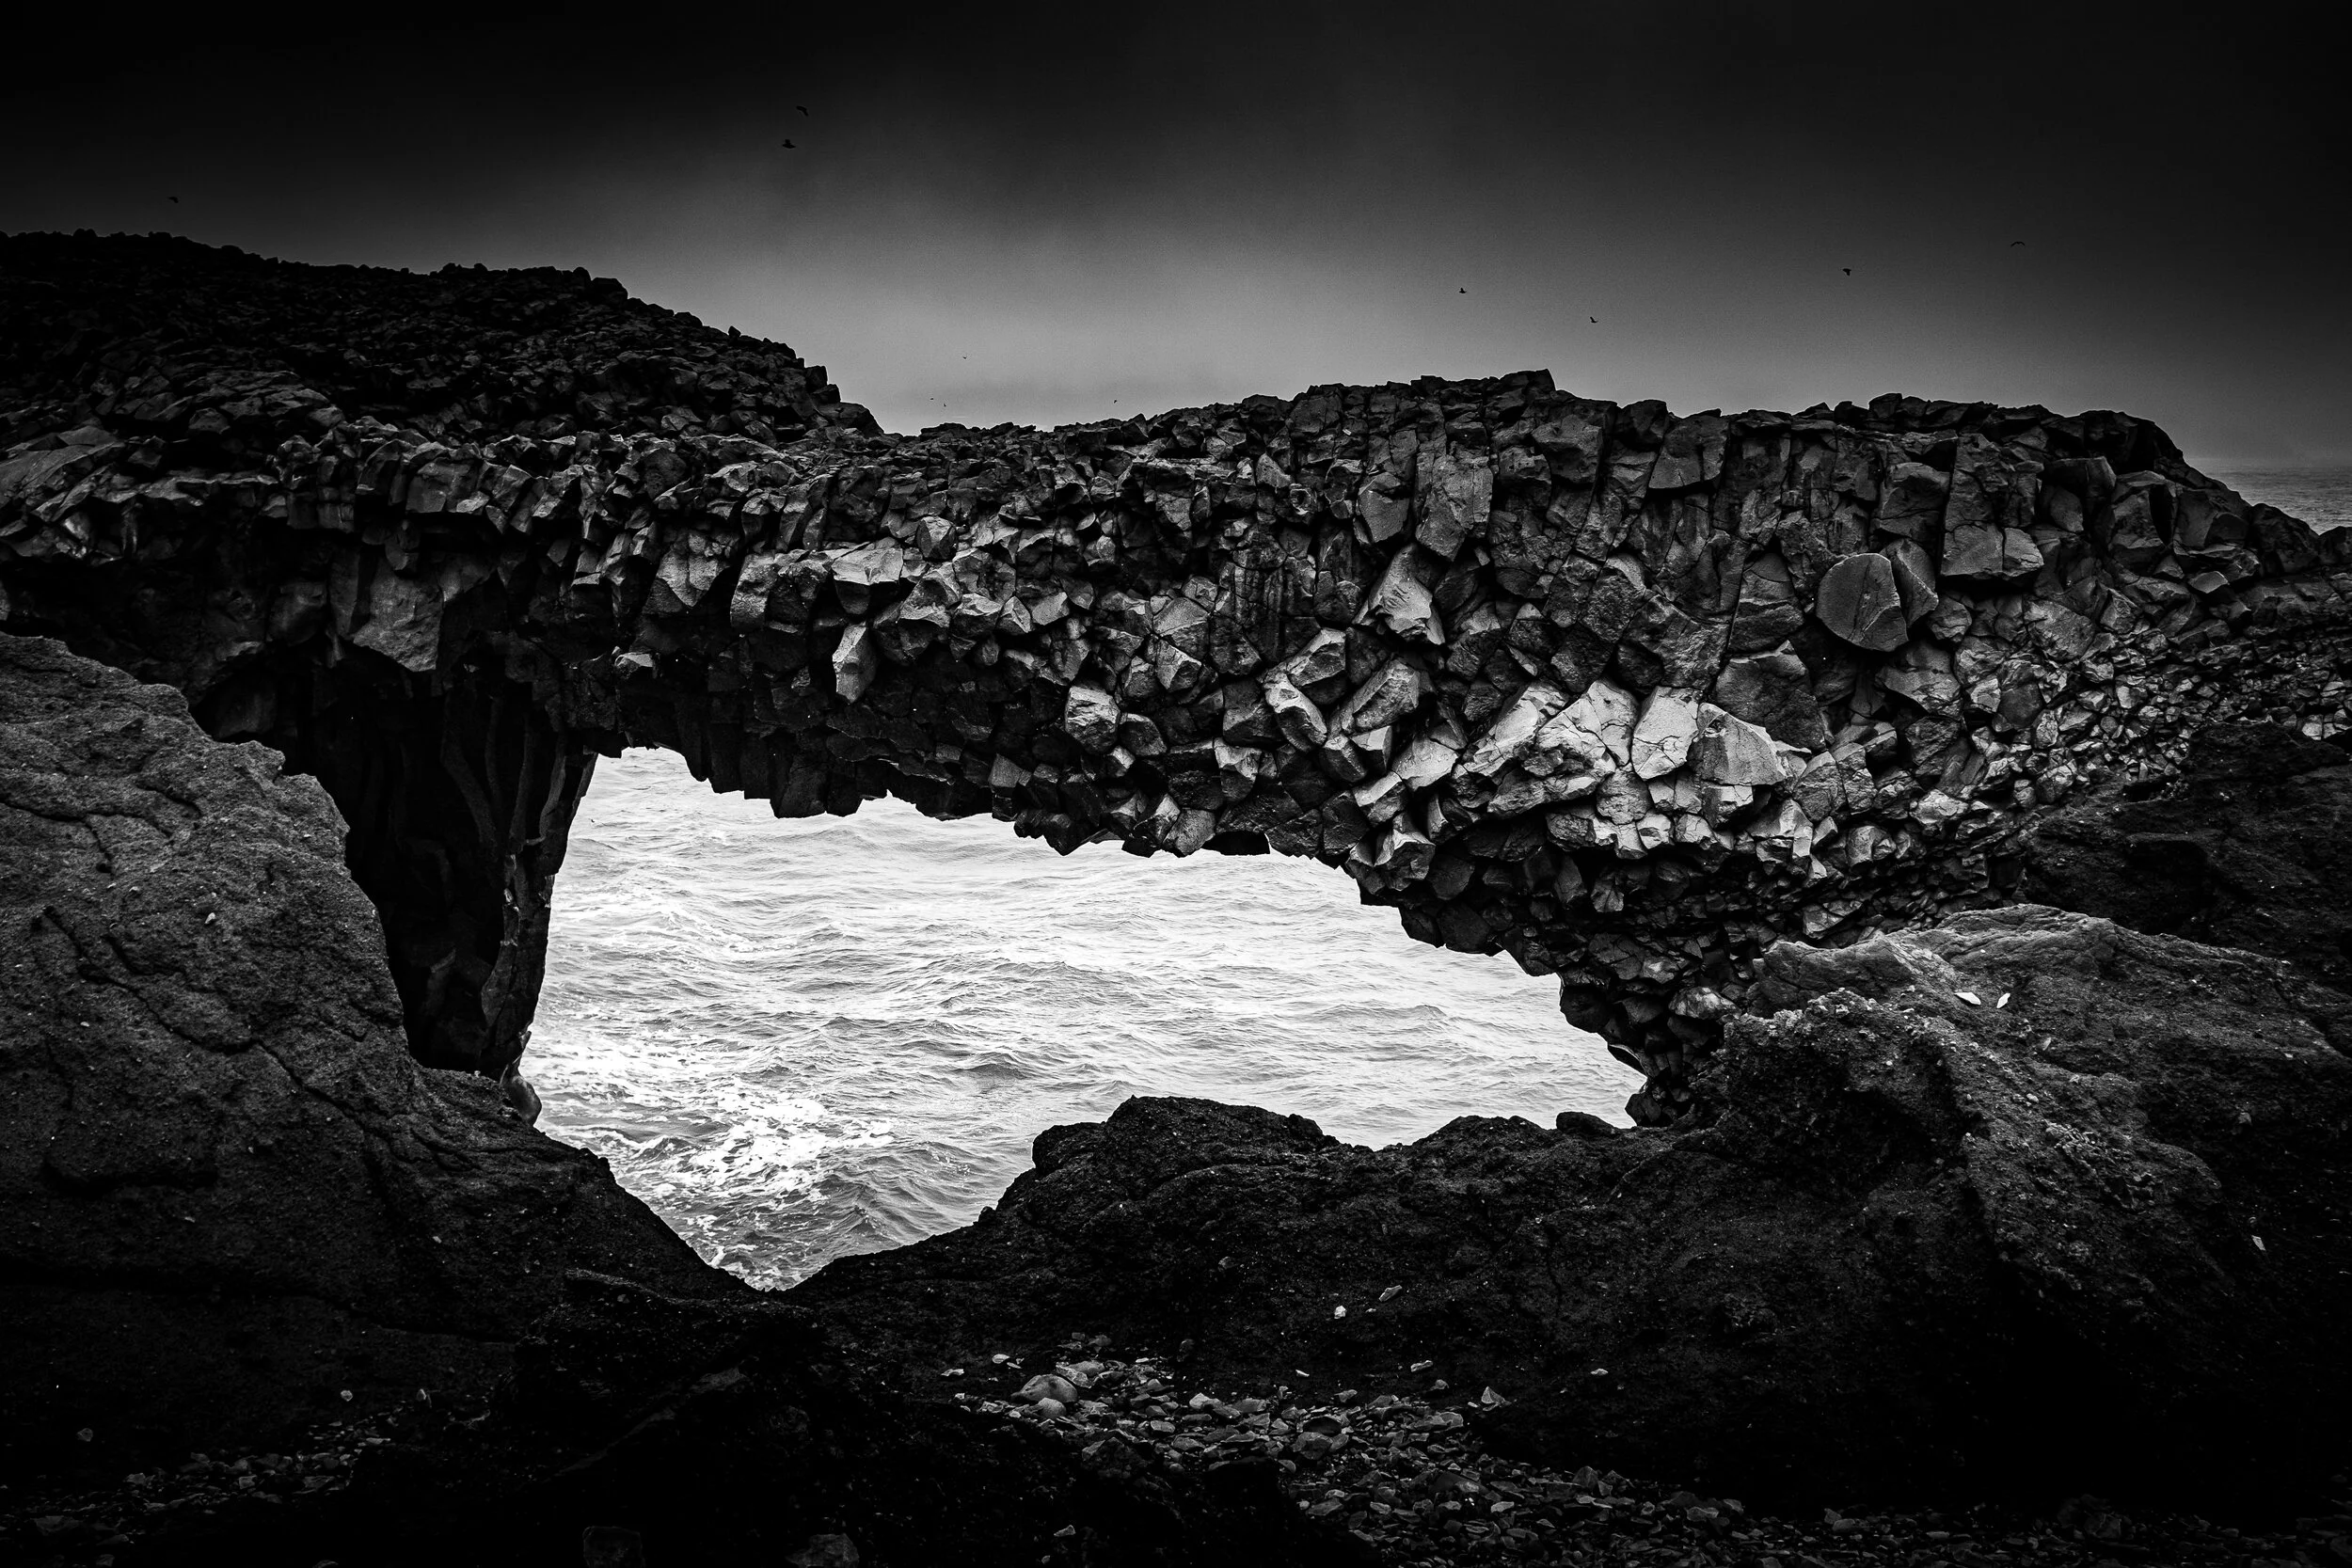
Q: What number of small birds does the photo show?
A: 11